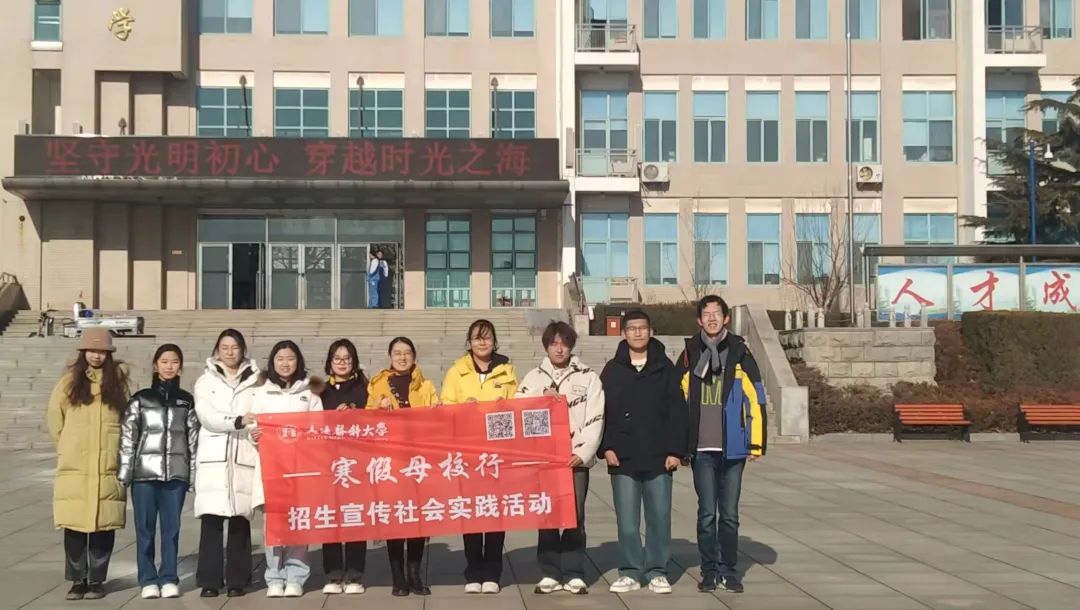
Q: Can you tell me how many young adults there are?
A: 10